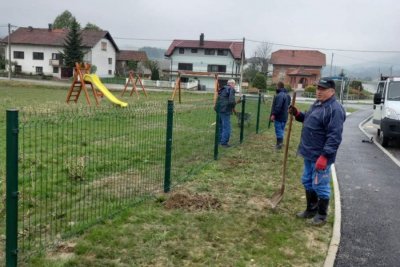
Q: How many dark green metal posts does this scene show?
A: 6